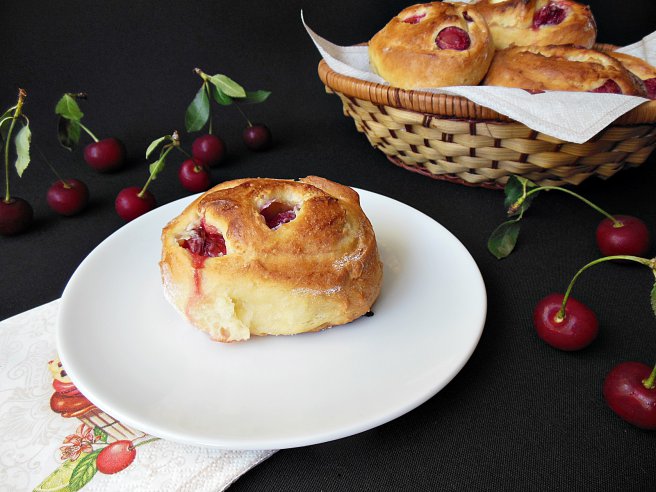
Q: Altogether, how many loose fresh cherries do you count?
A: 10